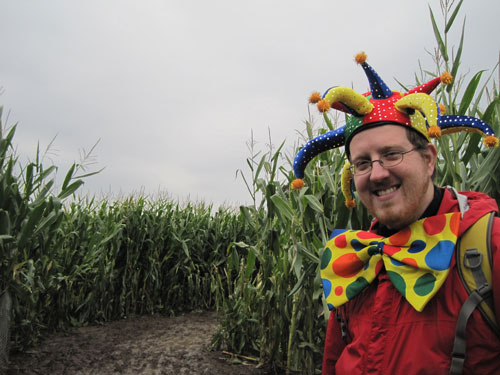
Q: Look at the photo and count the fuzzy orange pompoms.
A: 9